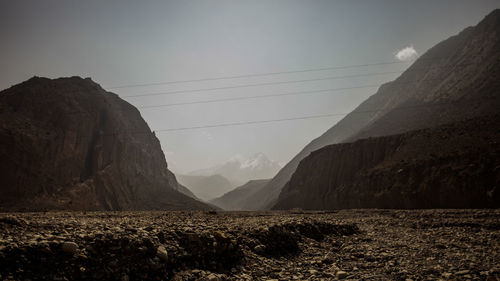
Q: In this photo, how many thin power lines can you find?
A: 4